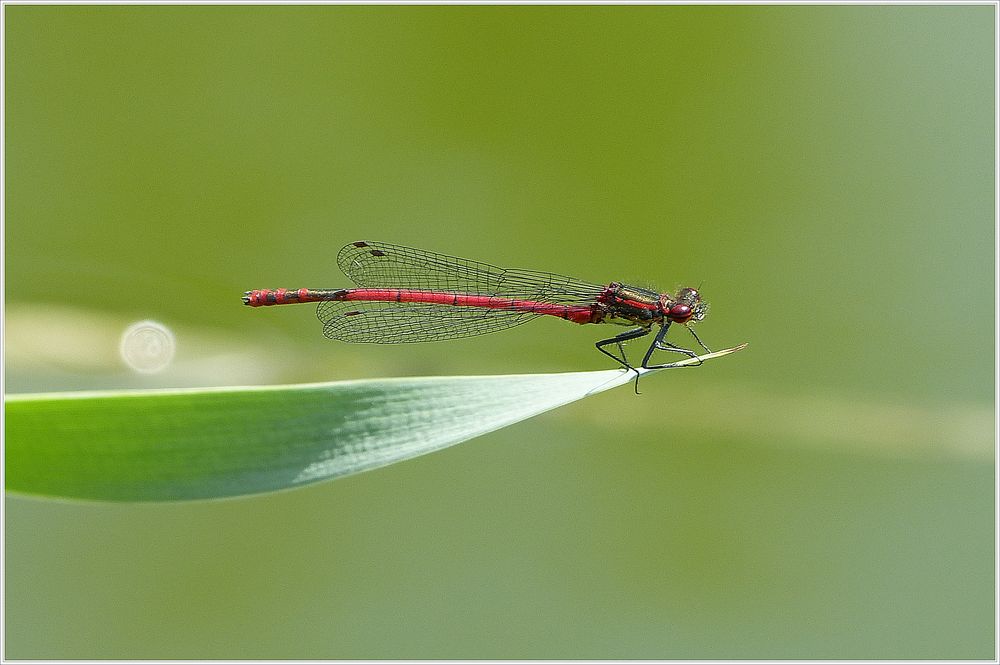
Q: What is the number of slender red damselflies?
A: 1